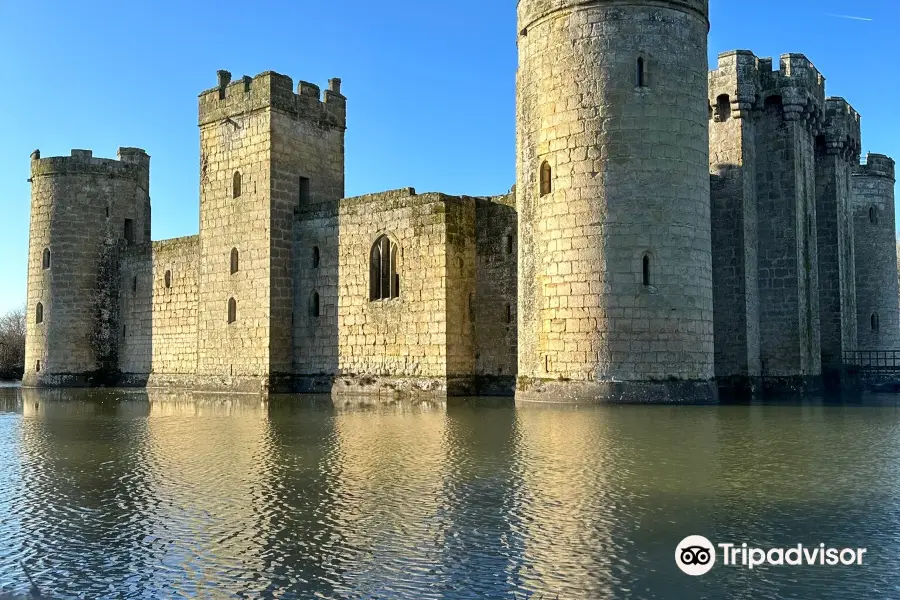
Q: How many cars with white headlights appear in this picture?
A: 0